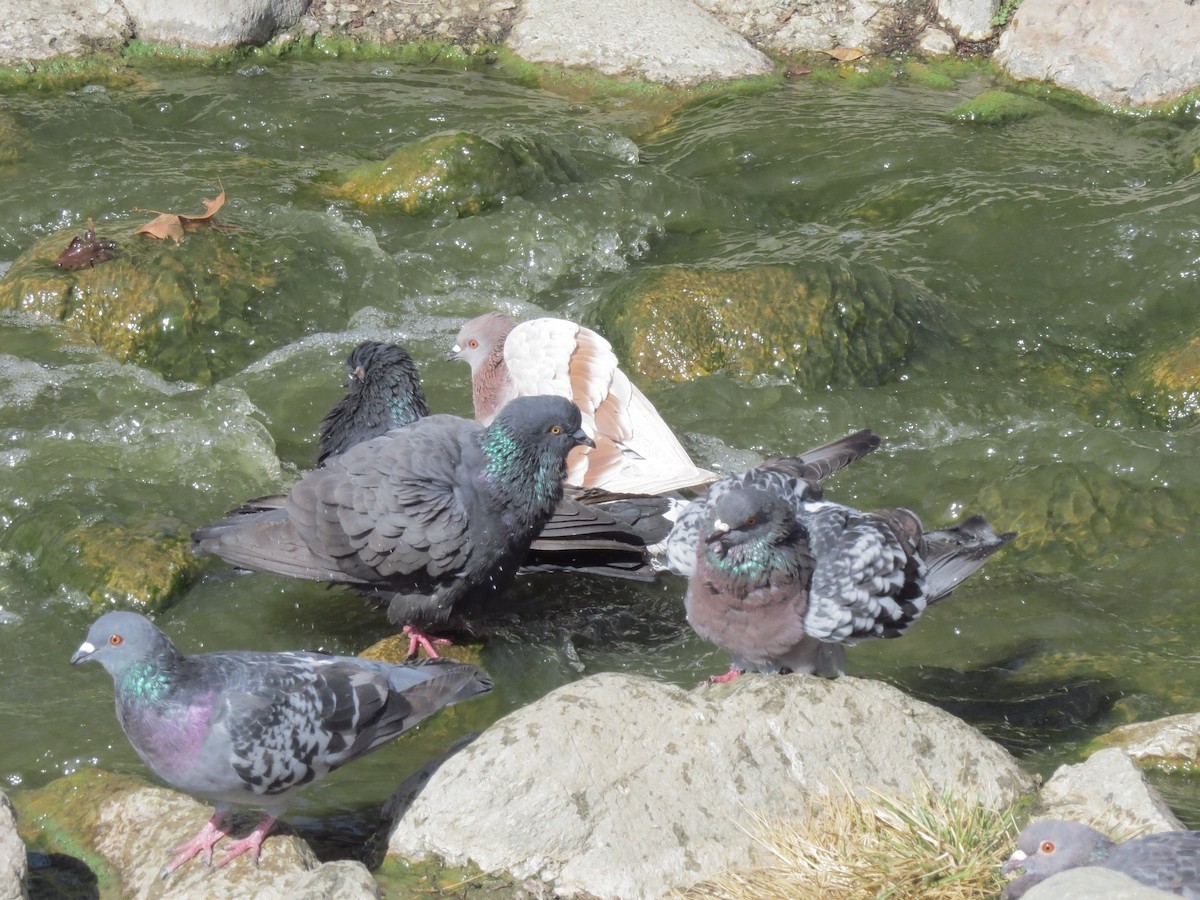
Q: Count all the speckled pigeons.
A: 2